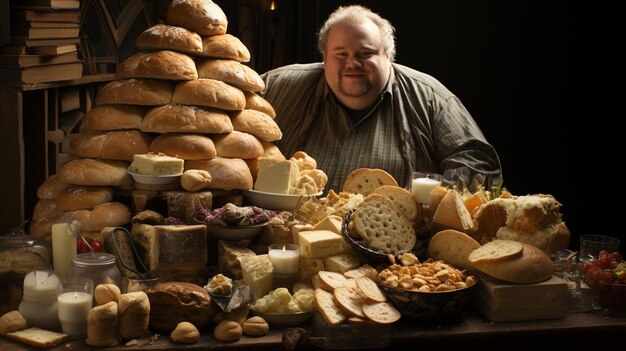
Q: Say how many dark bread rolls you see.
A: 1